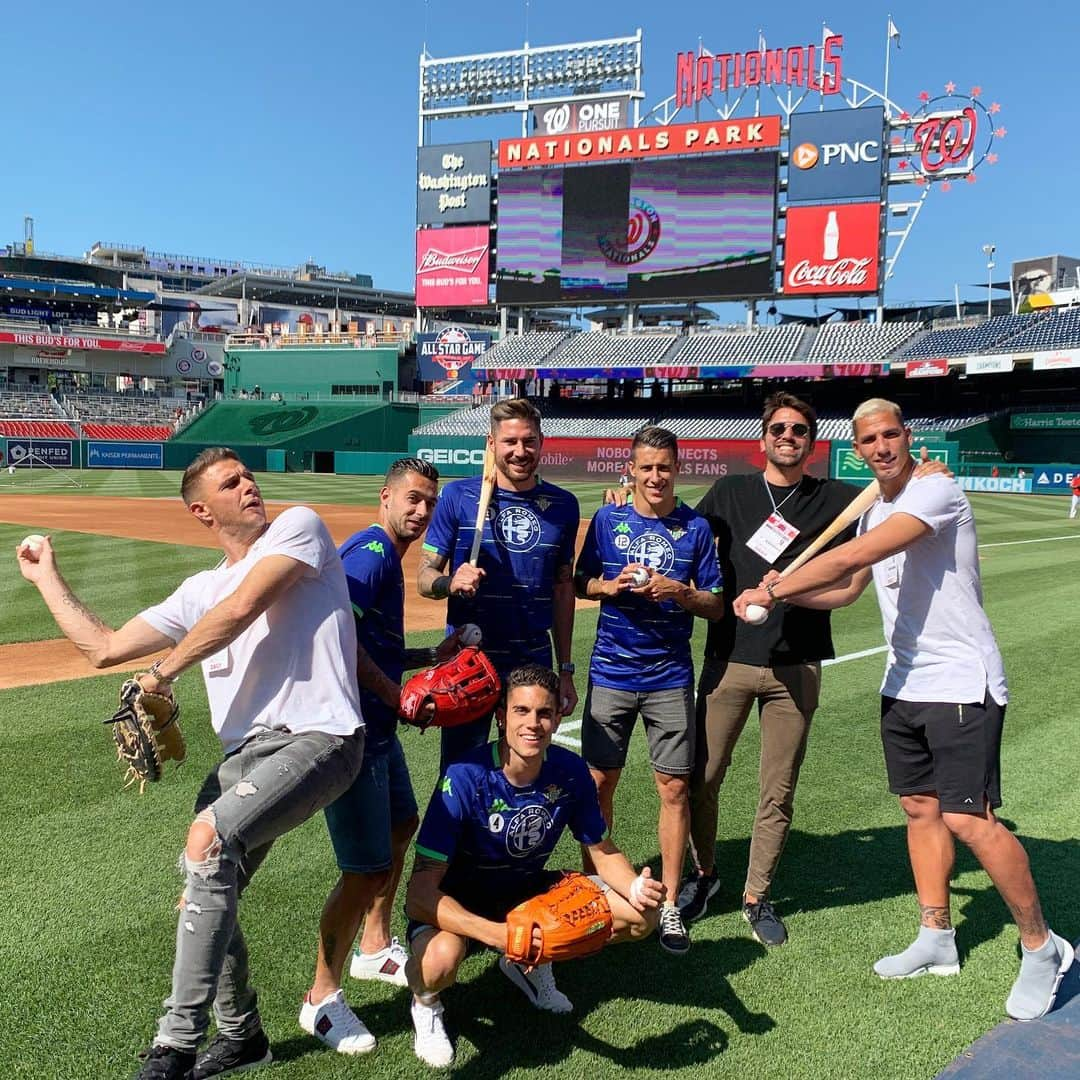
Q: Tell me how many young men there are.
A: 7